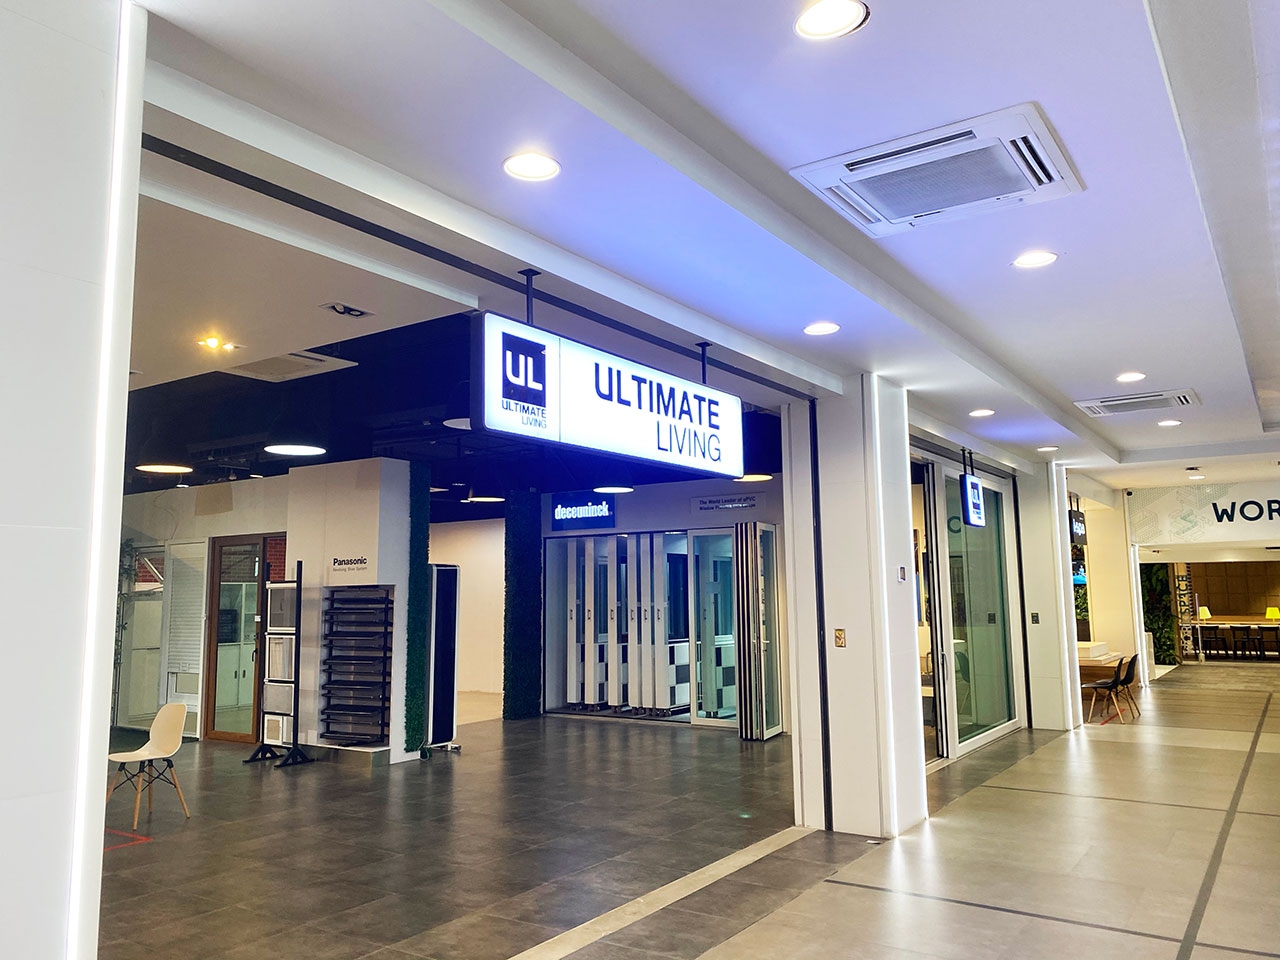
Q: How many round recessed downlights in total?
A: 9